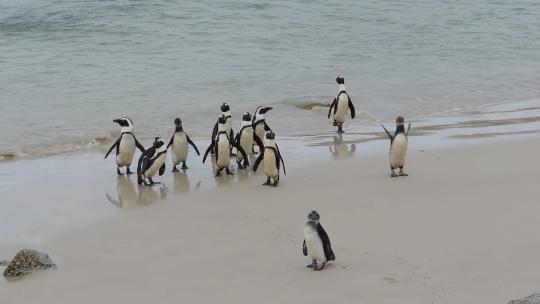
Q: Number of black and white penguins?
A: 11